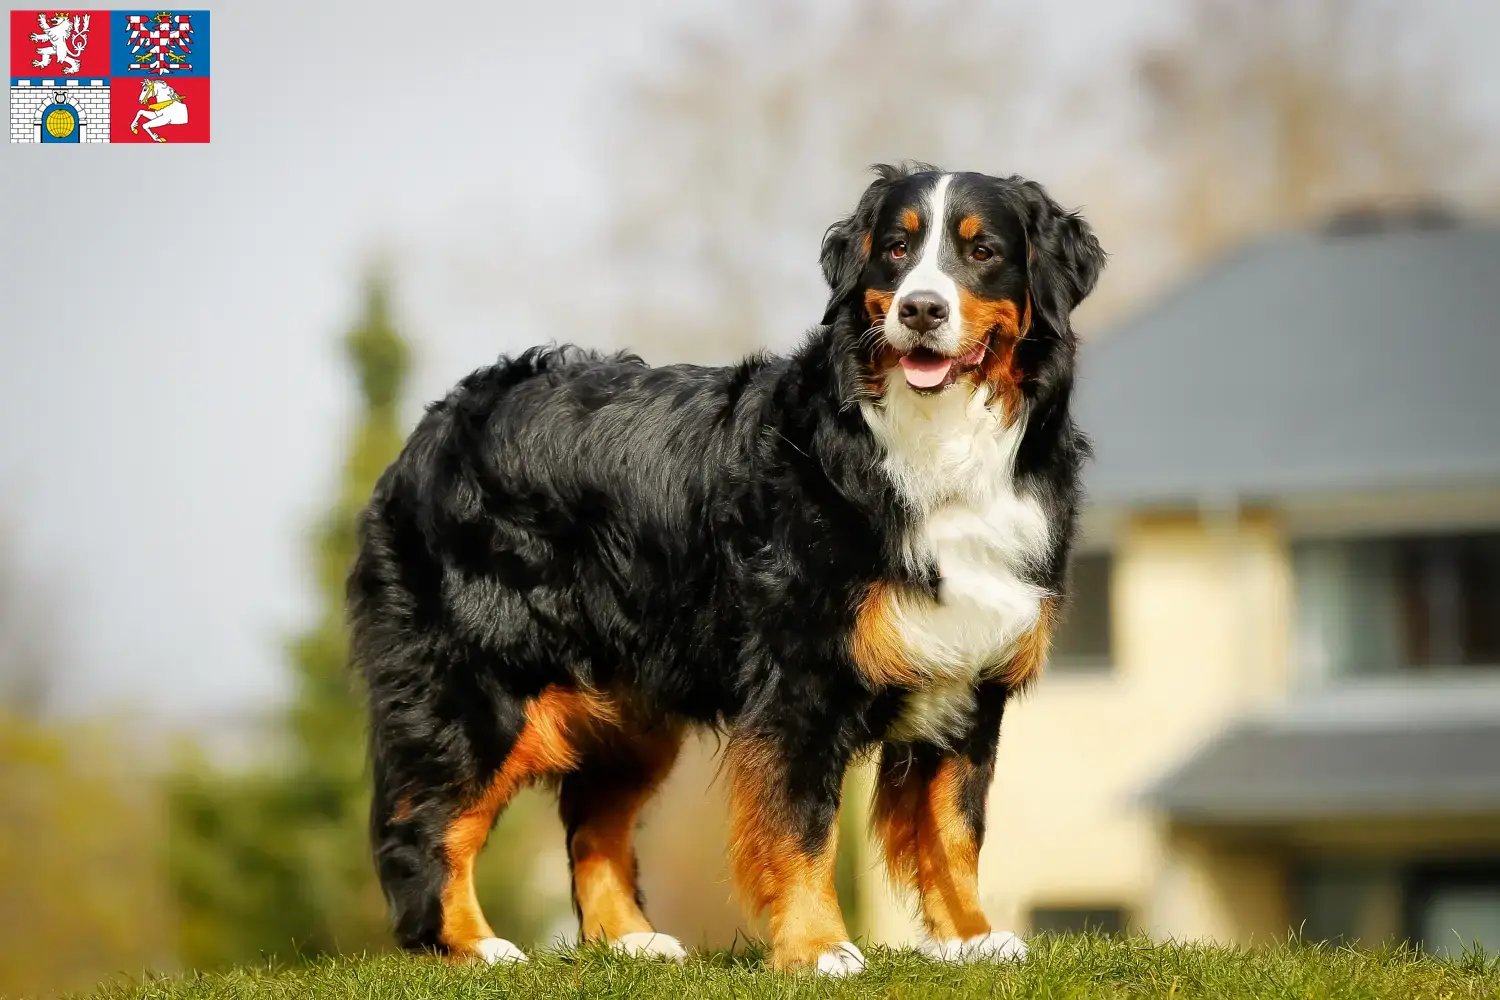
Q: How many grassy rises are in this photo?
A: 1